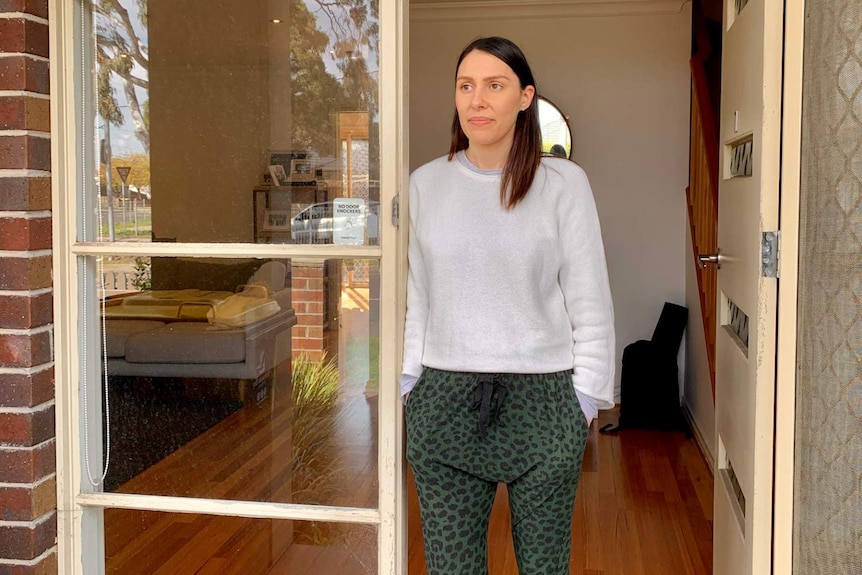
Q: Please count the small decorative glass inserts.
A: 4